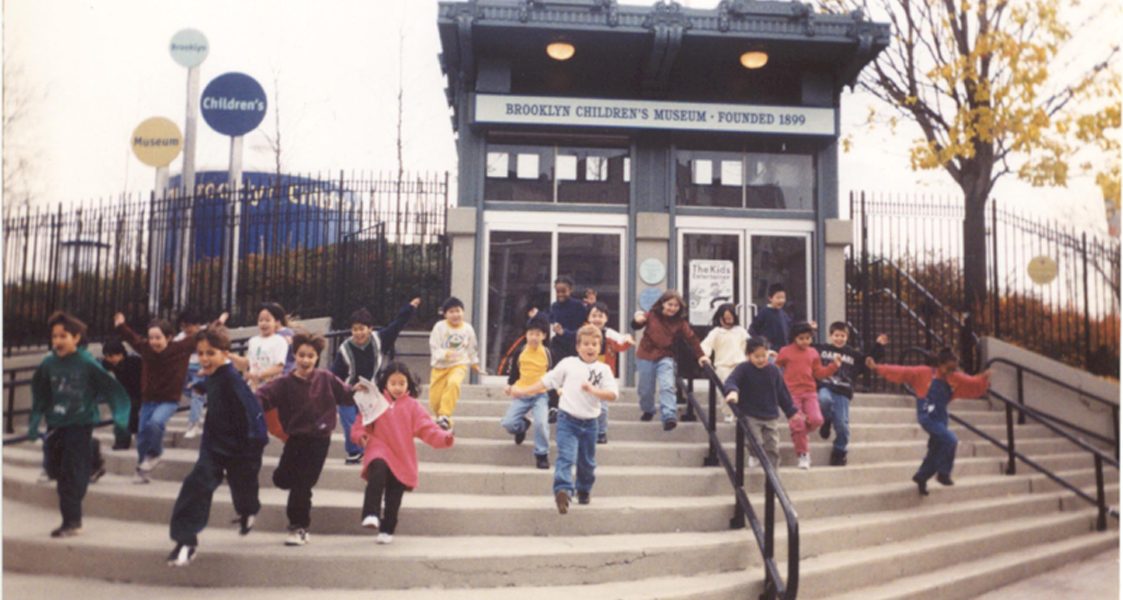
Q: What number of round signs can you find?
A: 6